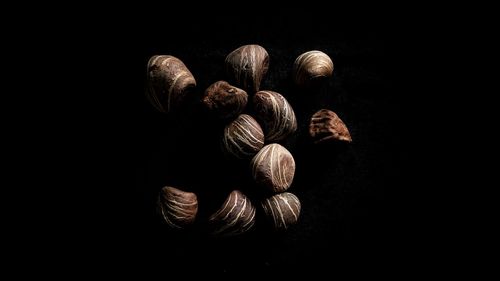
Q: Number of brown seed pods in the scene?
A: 11